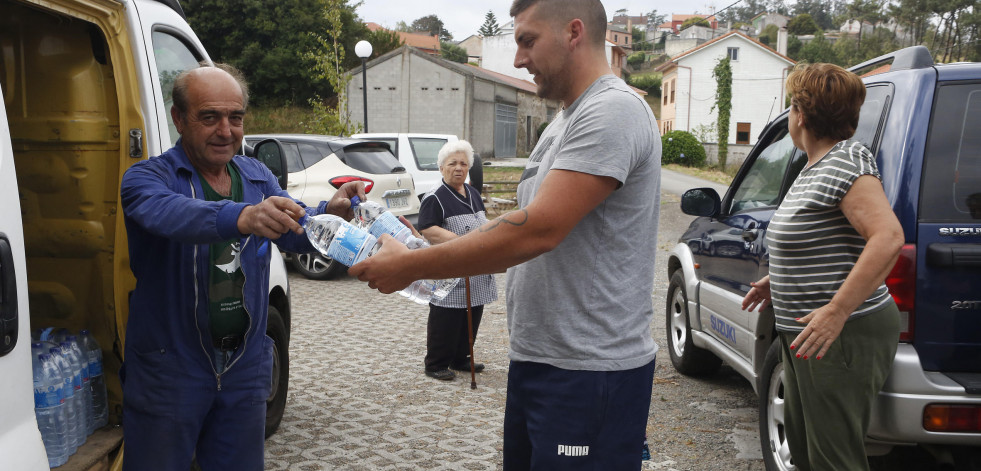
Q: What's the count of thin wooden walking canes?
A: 1